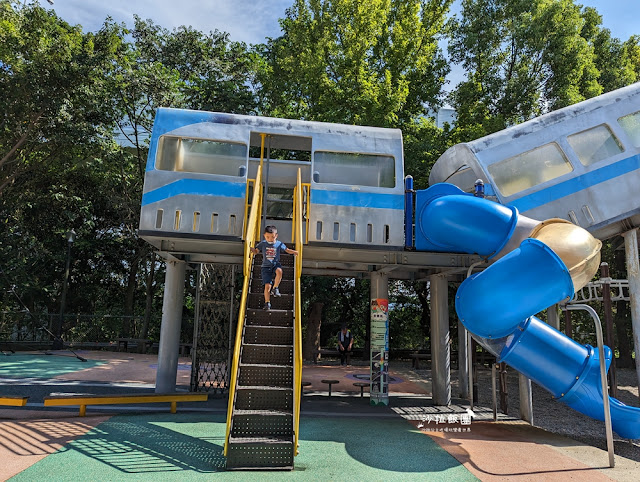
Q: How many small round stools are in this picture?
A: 3